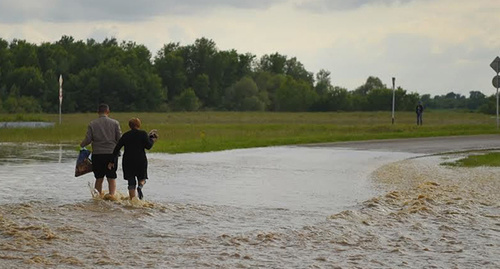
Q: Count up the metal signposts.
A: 3